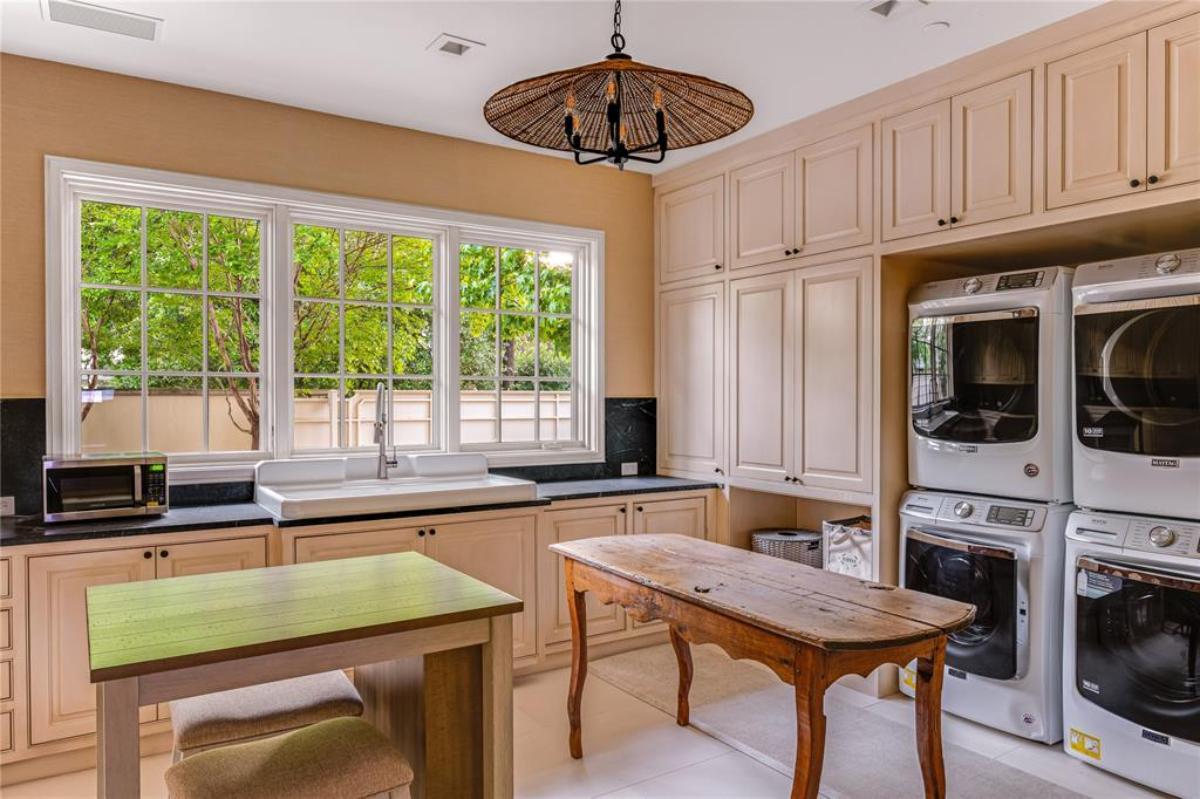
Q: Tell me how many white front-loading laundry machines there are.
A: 4